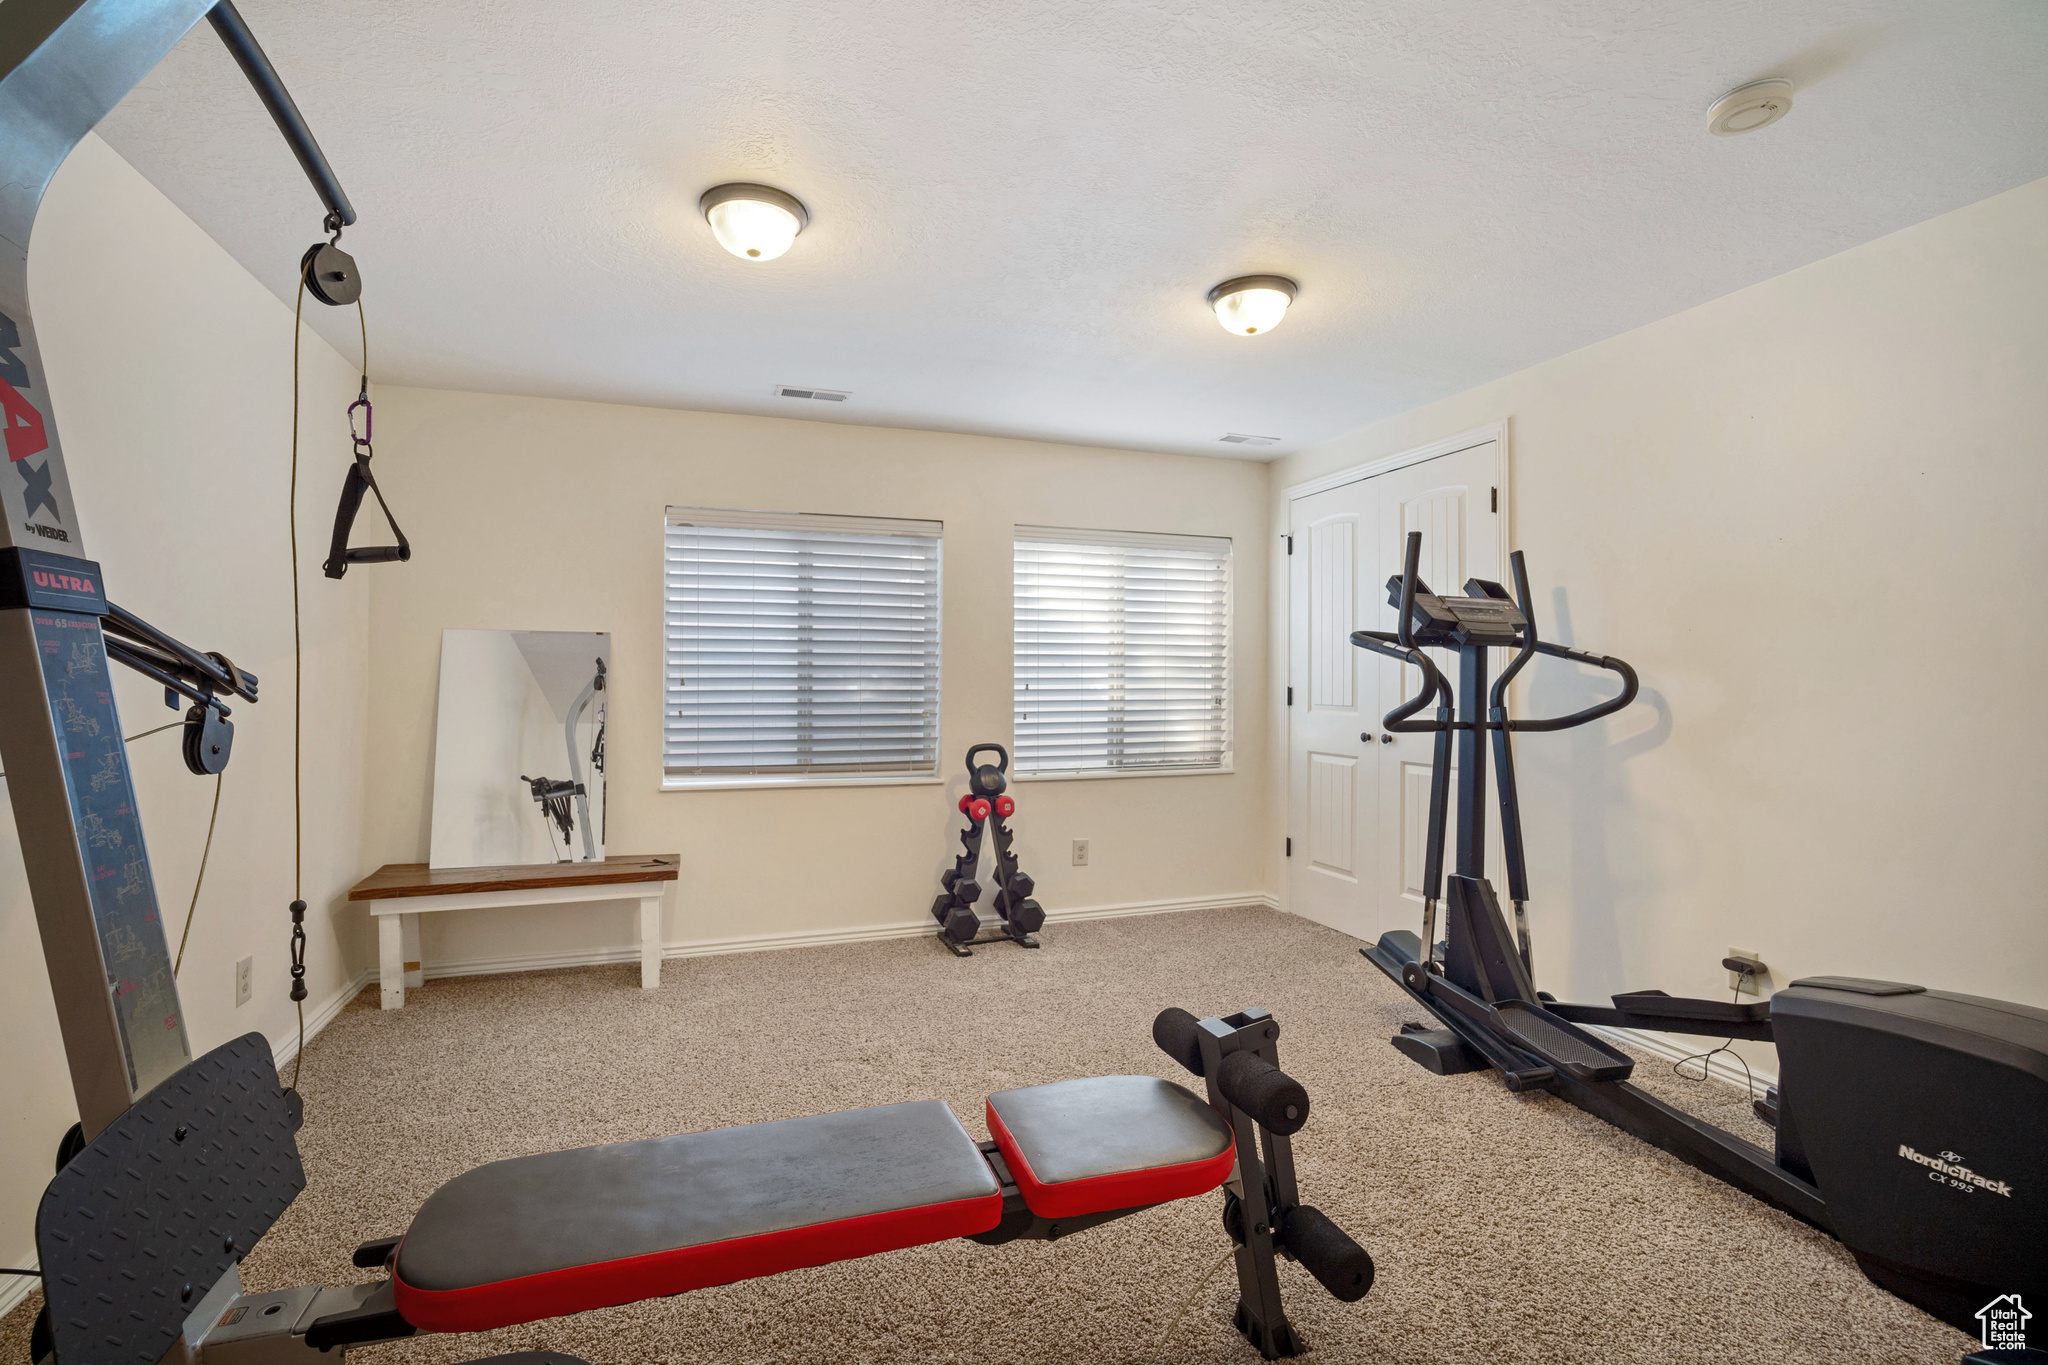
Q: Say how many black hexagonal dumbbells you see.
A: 4